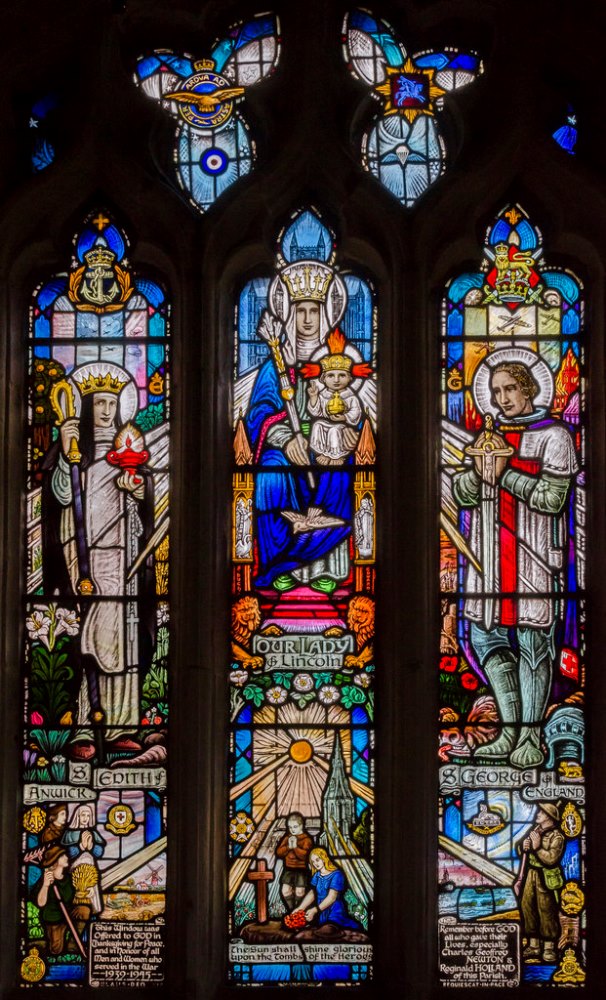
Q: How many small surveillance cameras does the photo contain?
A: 0